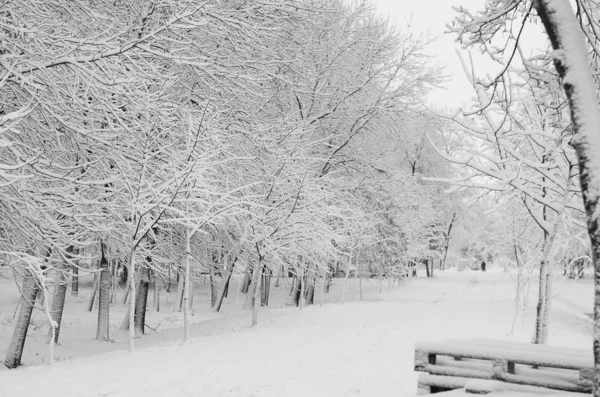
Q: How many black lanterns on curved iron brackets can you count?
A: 0